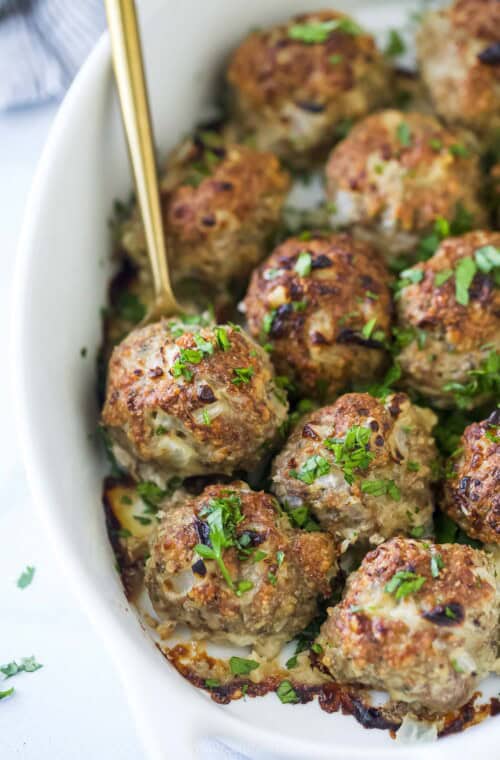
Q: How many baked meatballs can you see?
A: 11